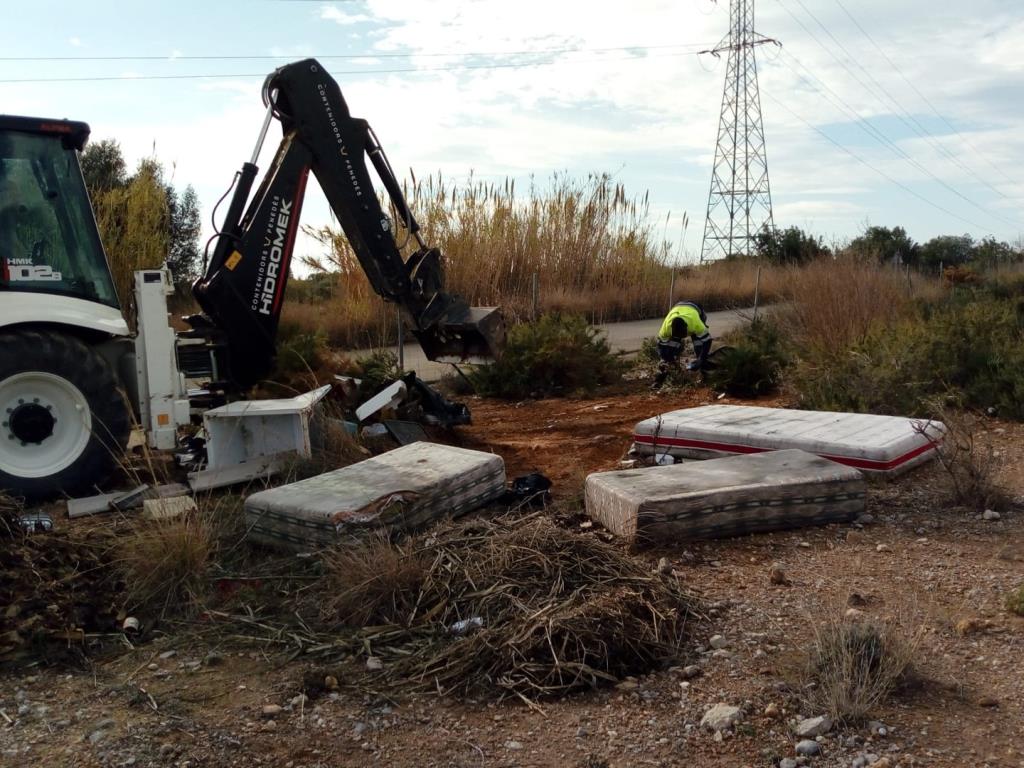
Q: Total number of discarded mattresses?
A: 3